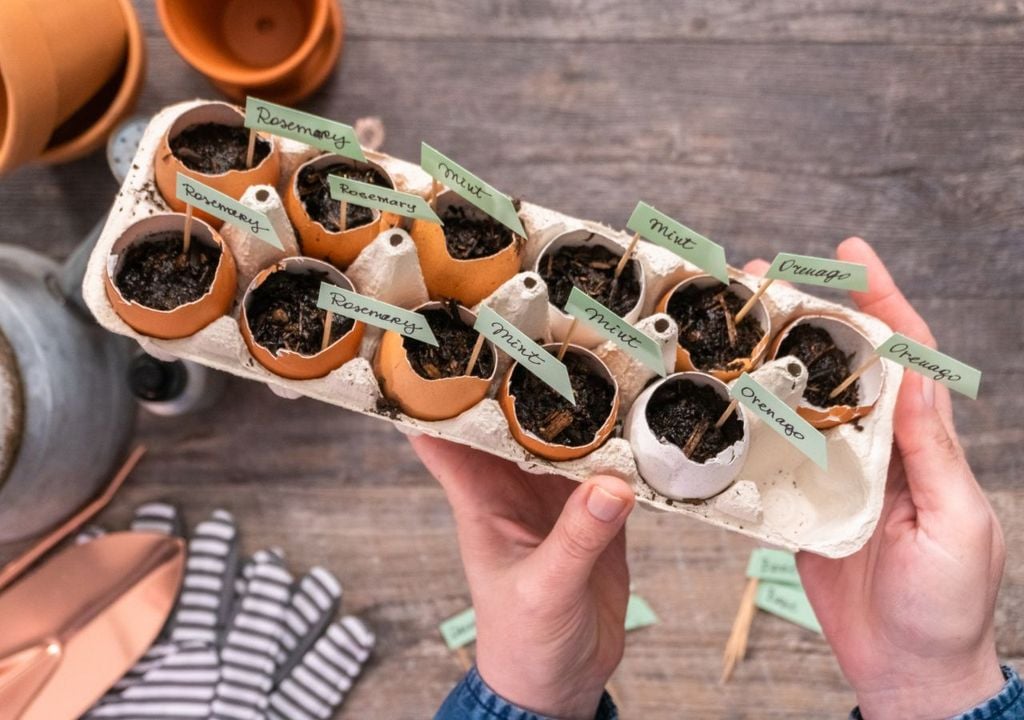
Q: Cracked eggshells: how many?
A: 11